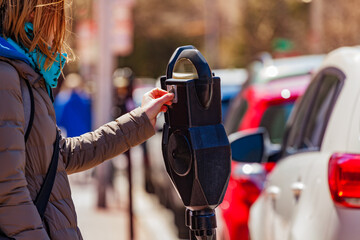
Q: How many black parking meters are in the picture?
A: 1